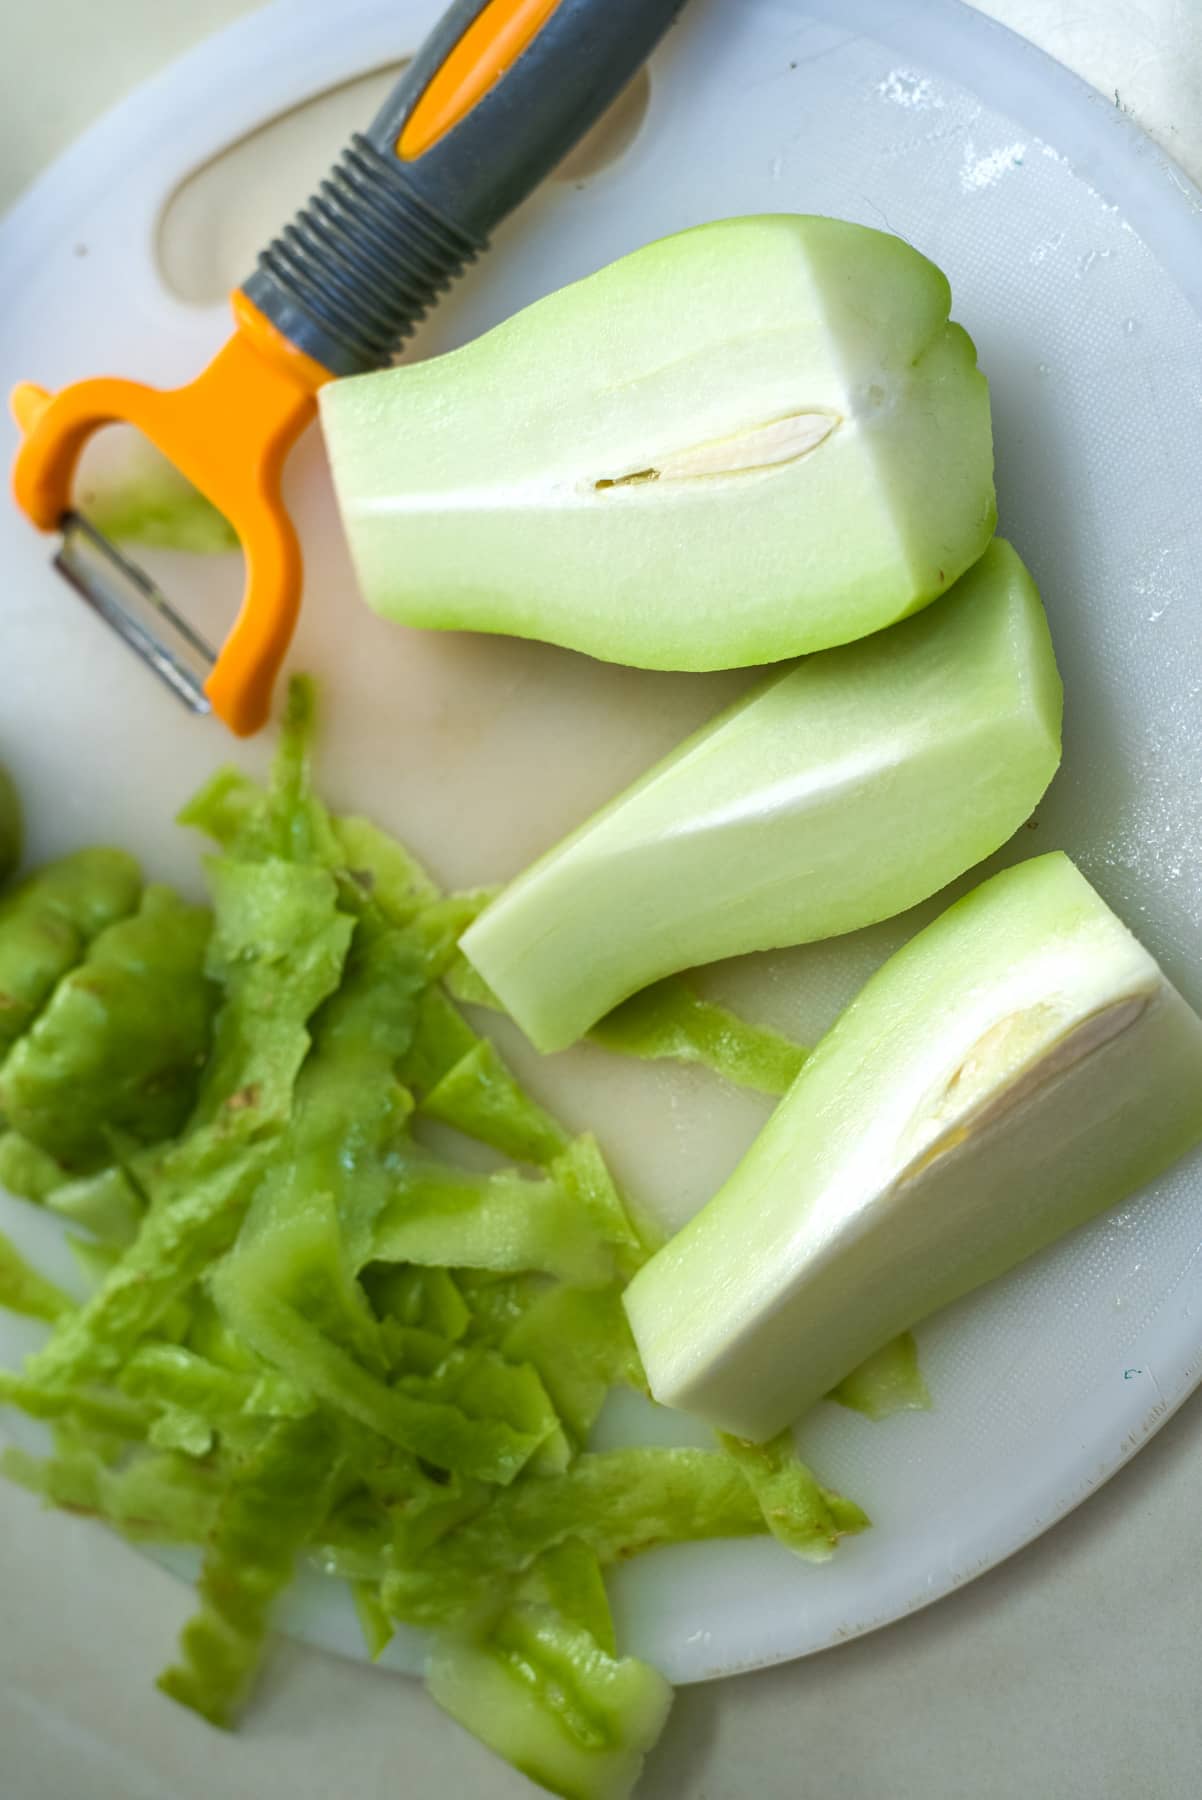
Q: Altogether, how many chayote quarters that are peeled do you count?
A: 3